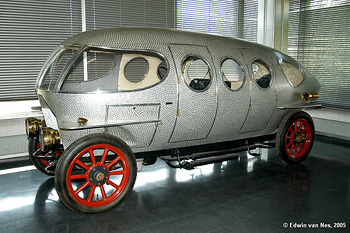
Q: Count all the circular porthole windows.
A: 3